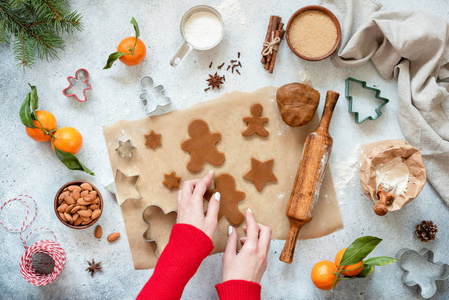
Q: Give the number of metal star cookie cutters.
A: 2